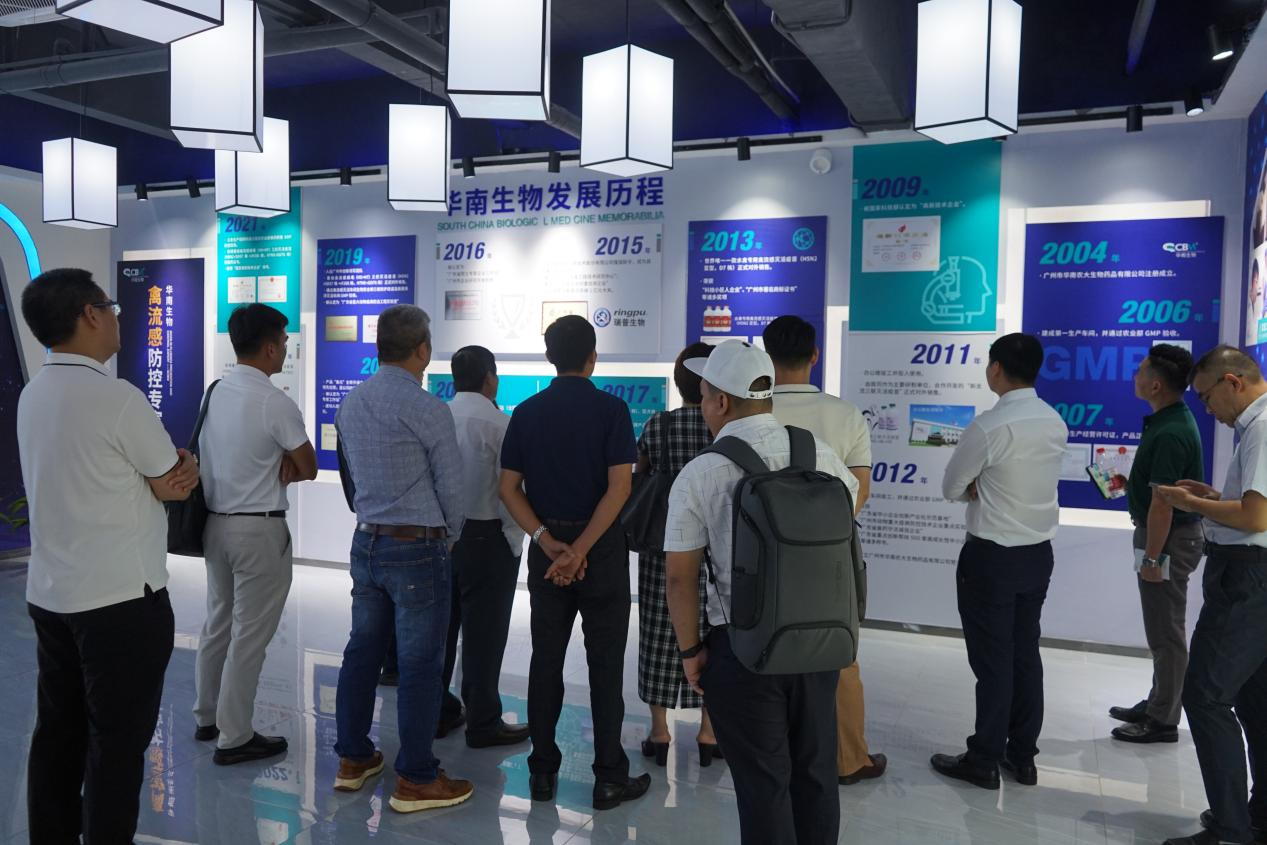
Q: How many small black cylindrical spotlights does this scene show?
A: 9